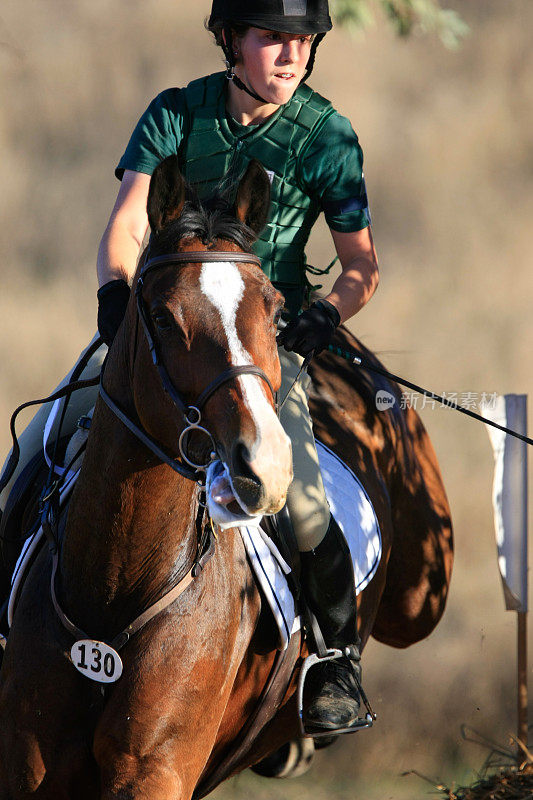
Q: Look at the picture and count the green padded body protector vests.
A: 1